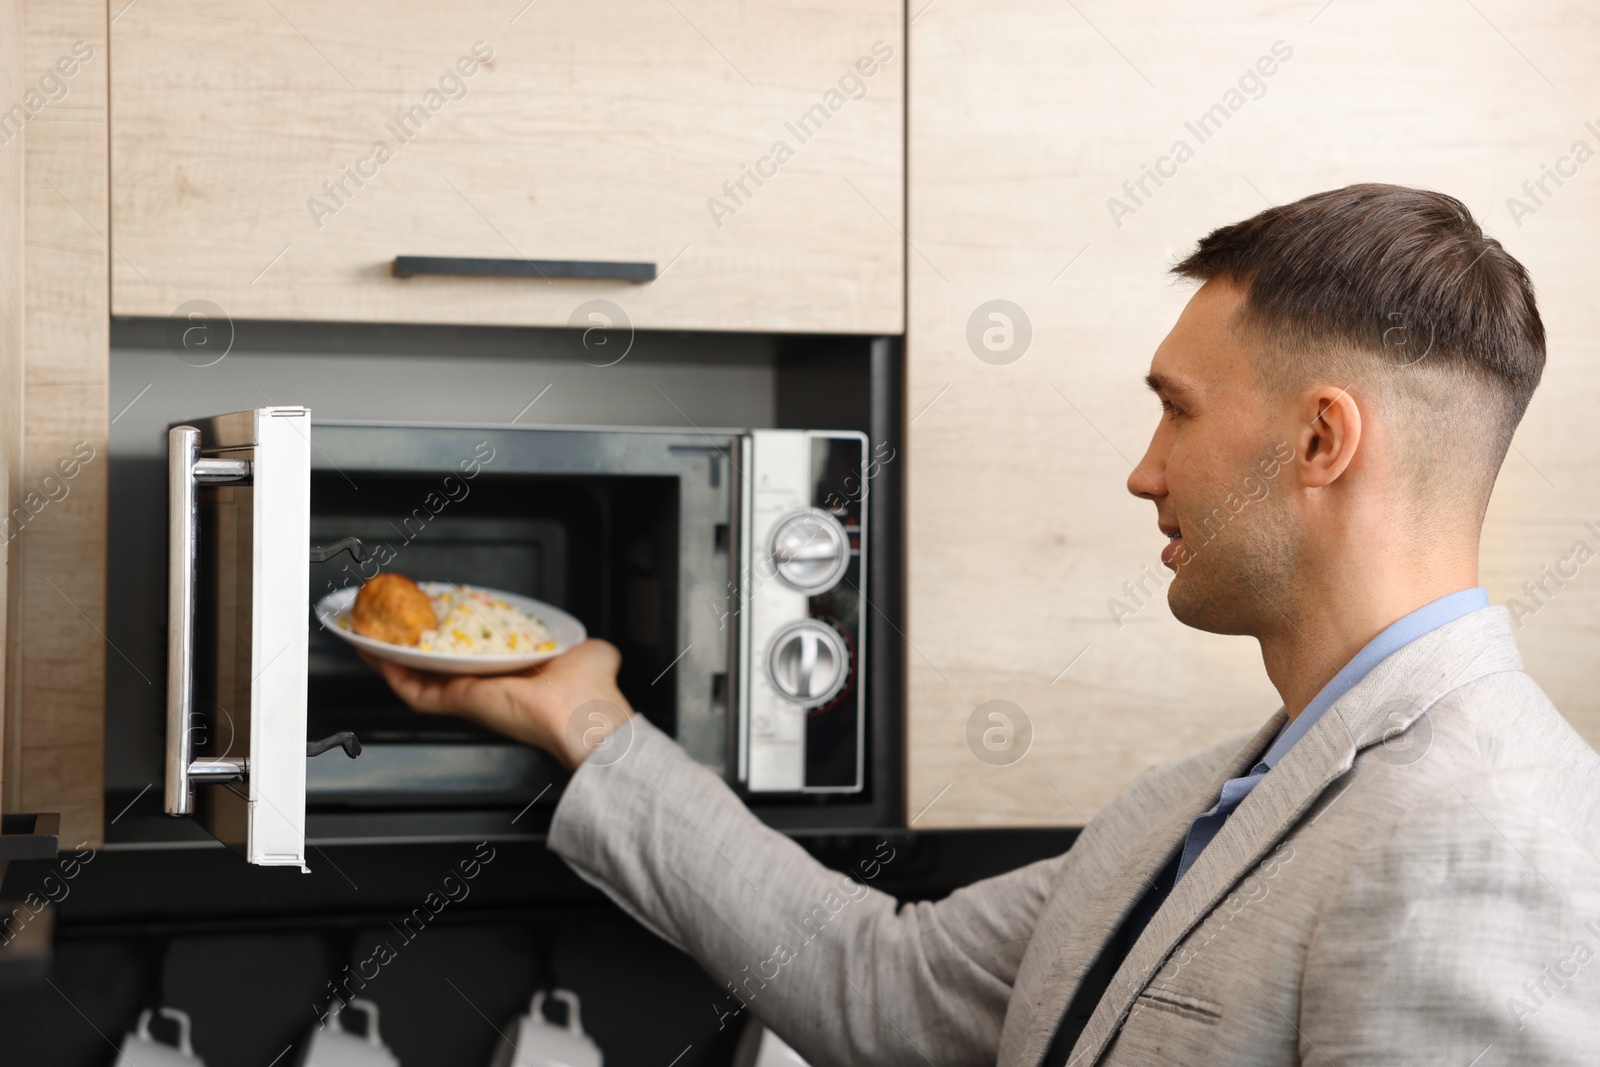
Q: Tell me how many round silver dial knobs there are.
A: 2